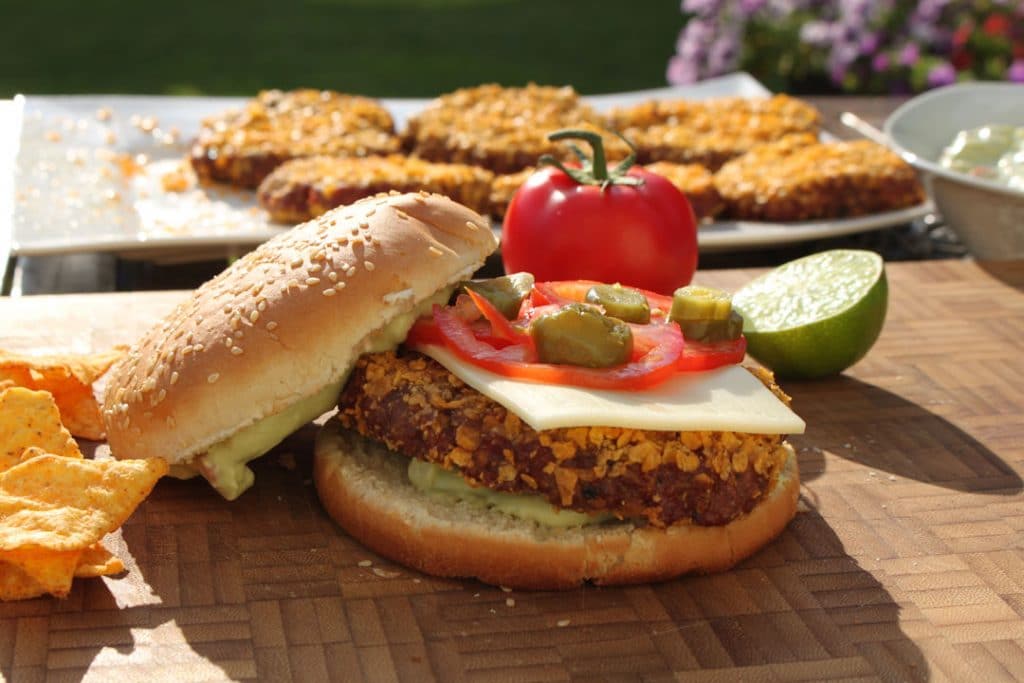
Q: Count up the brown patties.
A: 7